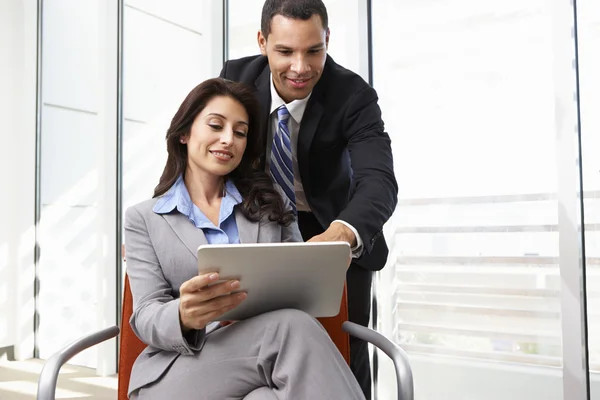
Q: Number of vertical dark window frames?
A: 5